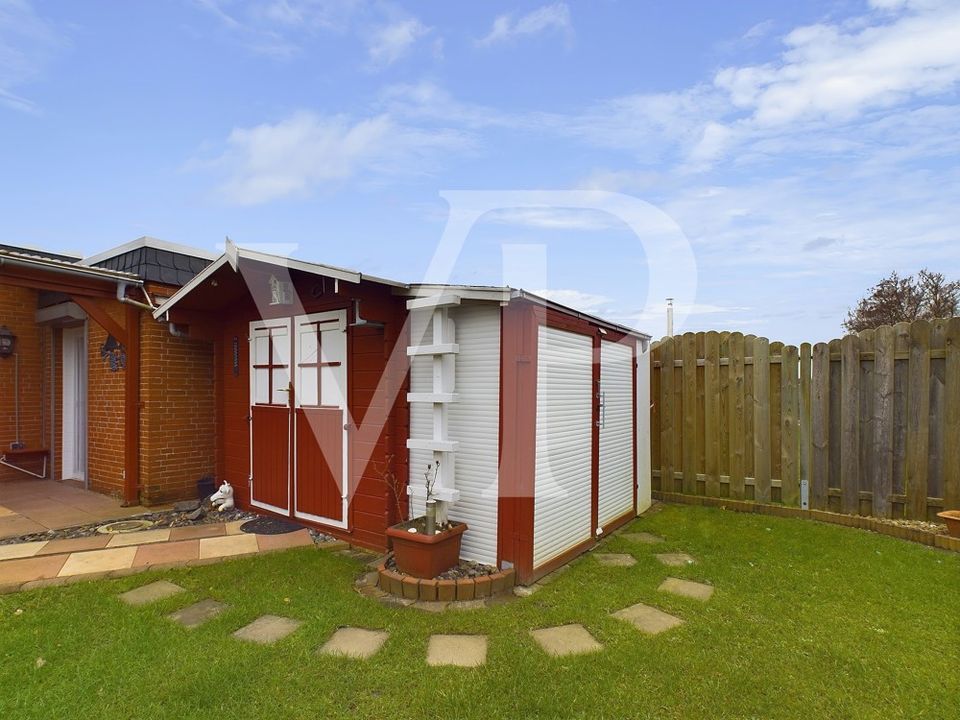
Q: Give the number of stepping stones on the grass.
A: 11